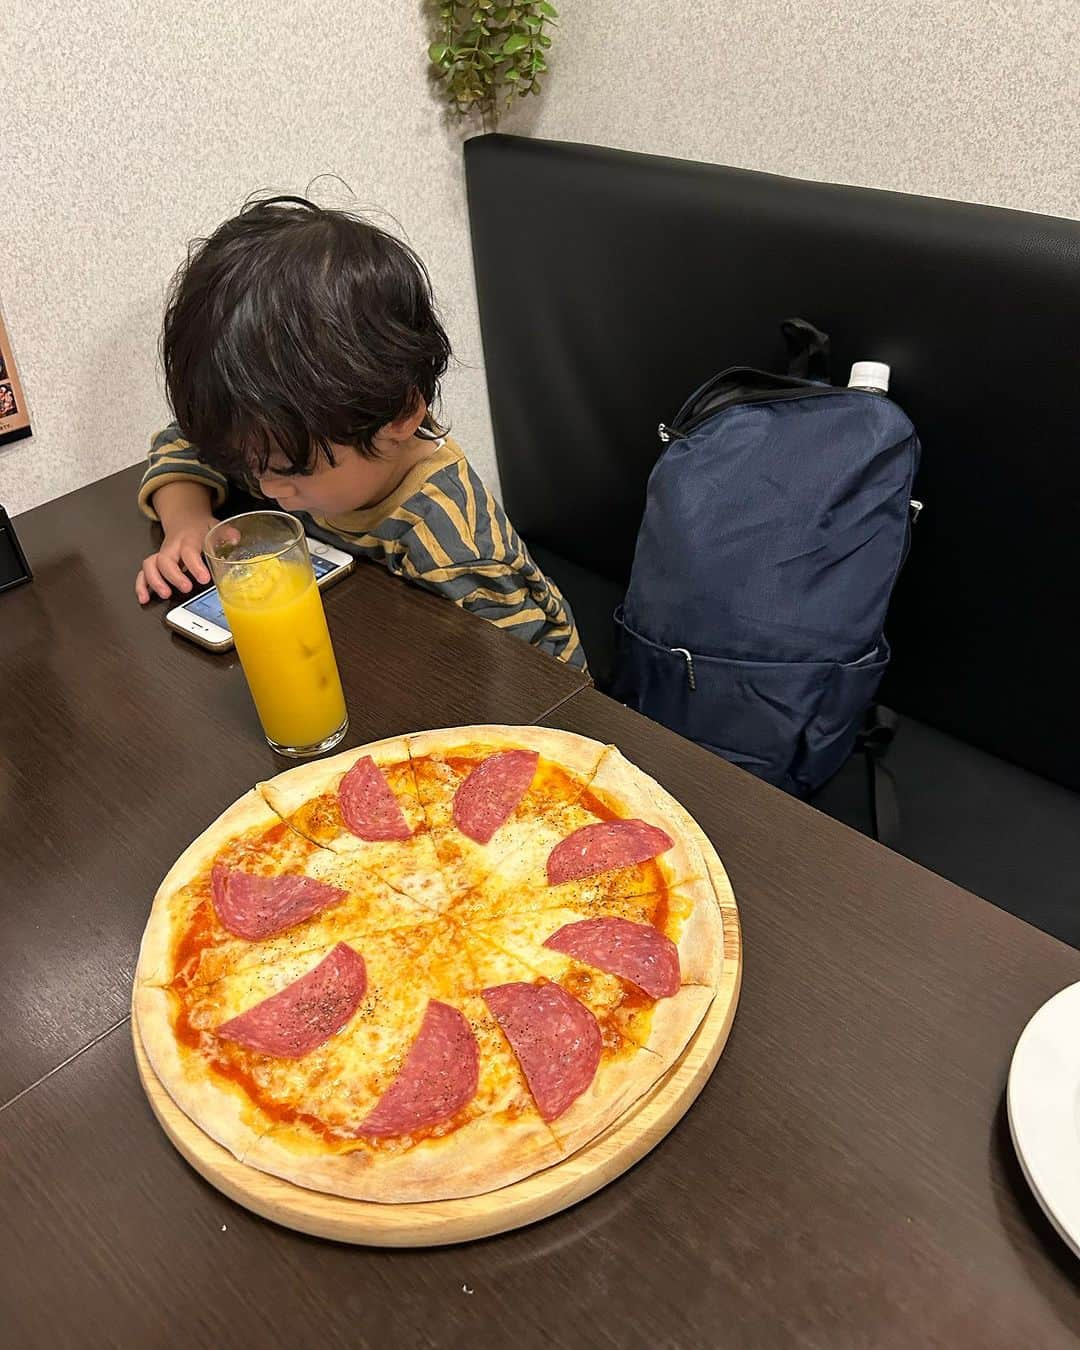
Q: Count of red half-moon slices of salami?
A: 8